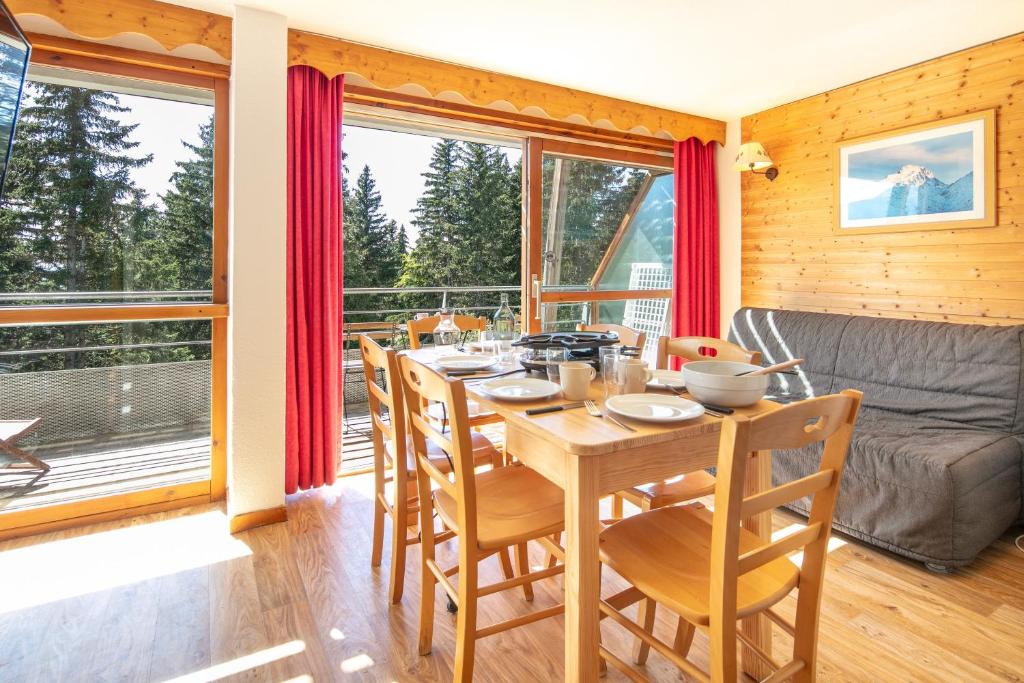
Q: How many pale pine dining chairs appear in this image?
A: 6